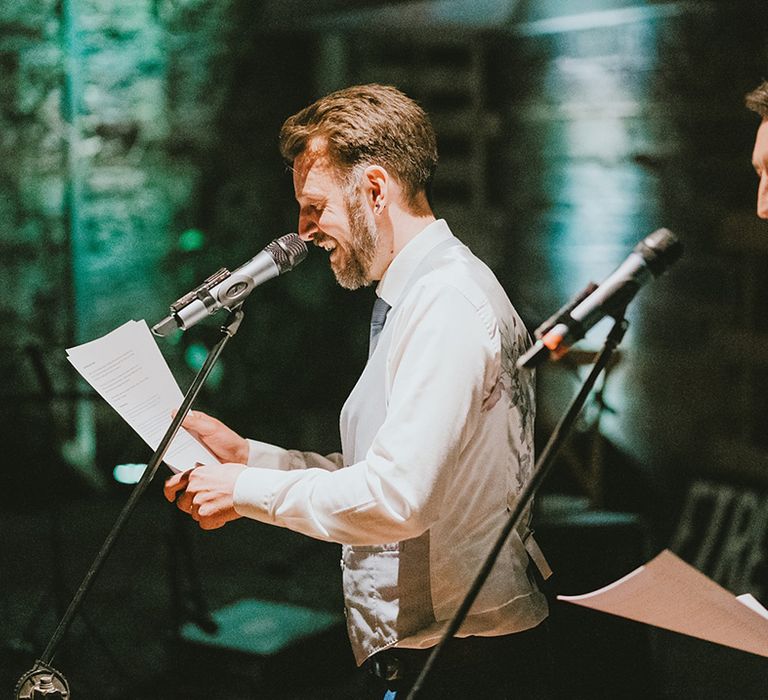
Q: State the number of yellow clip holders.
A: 0